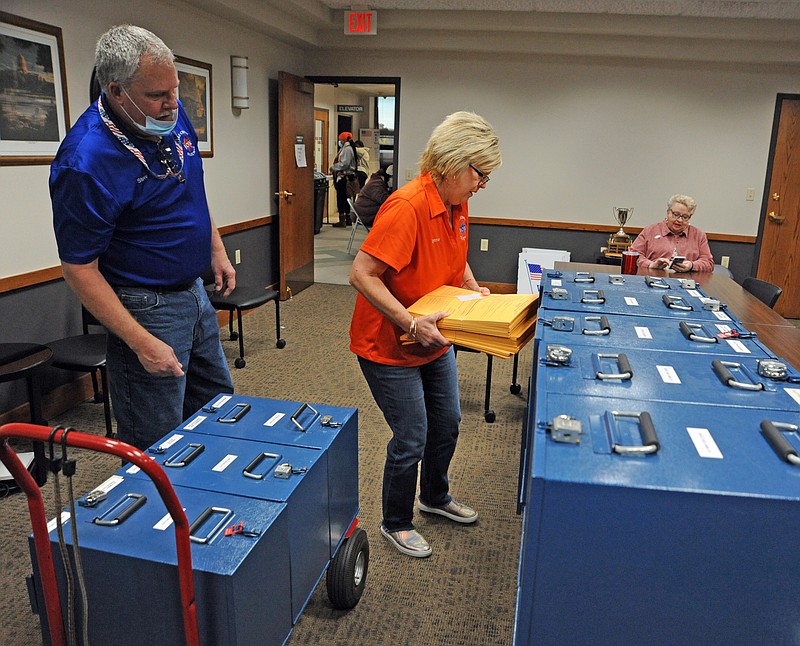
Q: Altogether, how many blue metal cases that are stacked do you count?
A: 8